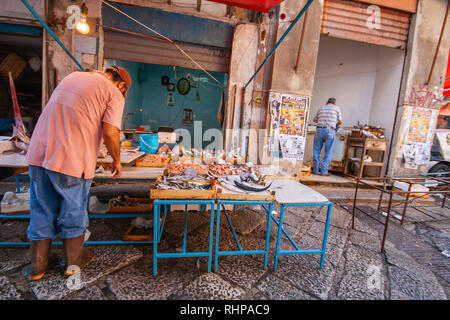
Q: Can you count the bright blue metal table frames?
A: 3